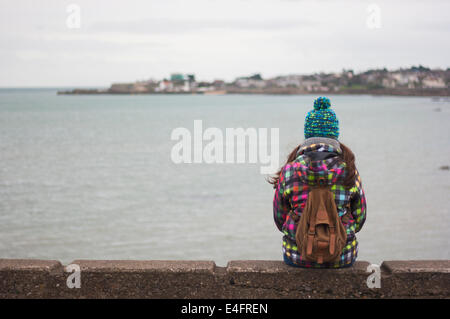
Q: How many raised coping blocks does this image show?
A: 4